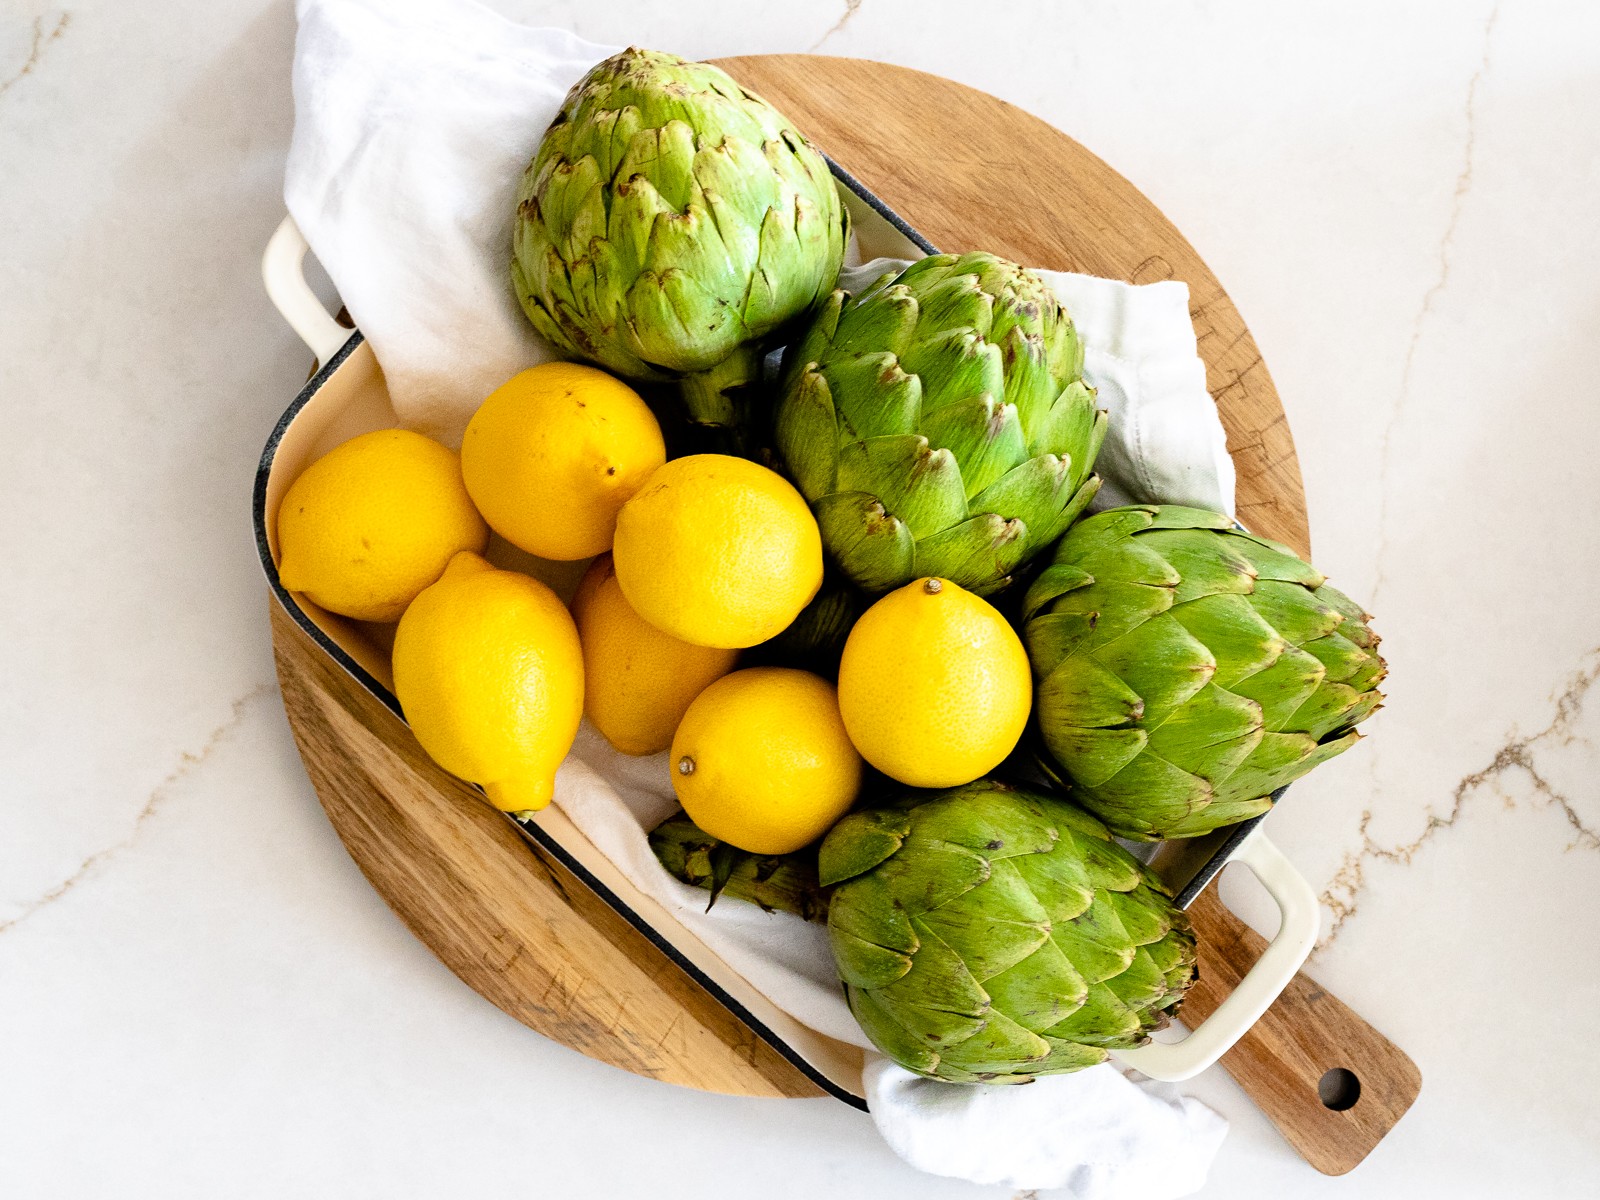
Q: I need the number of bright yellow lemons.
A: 7